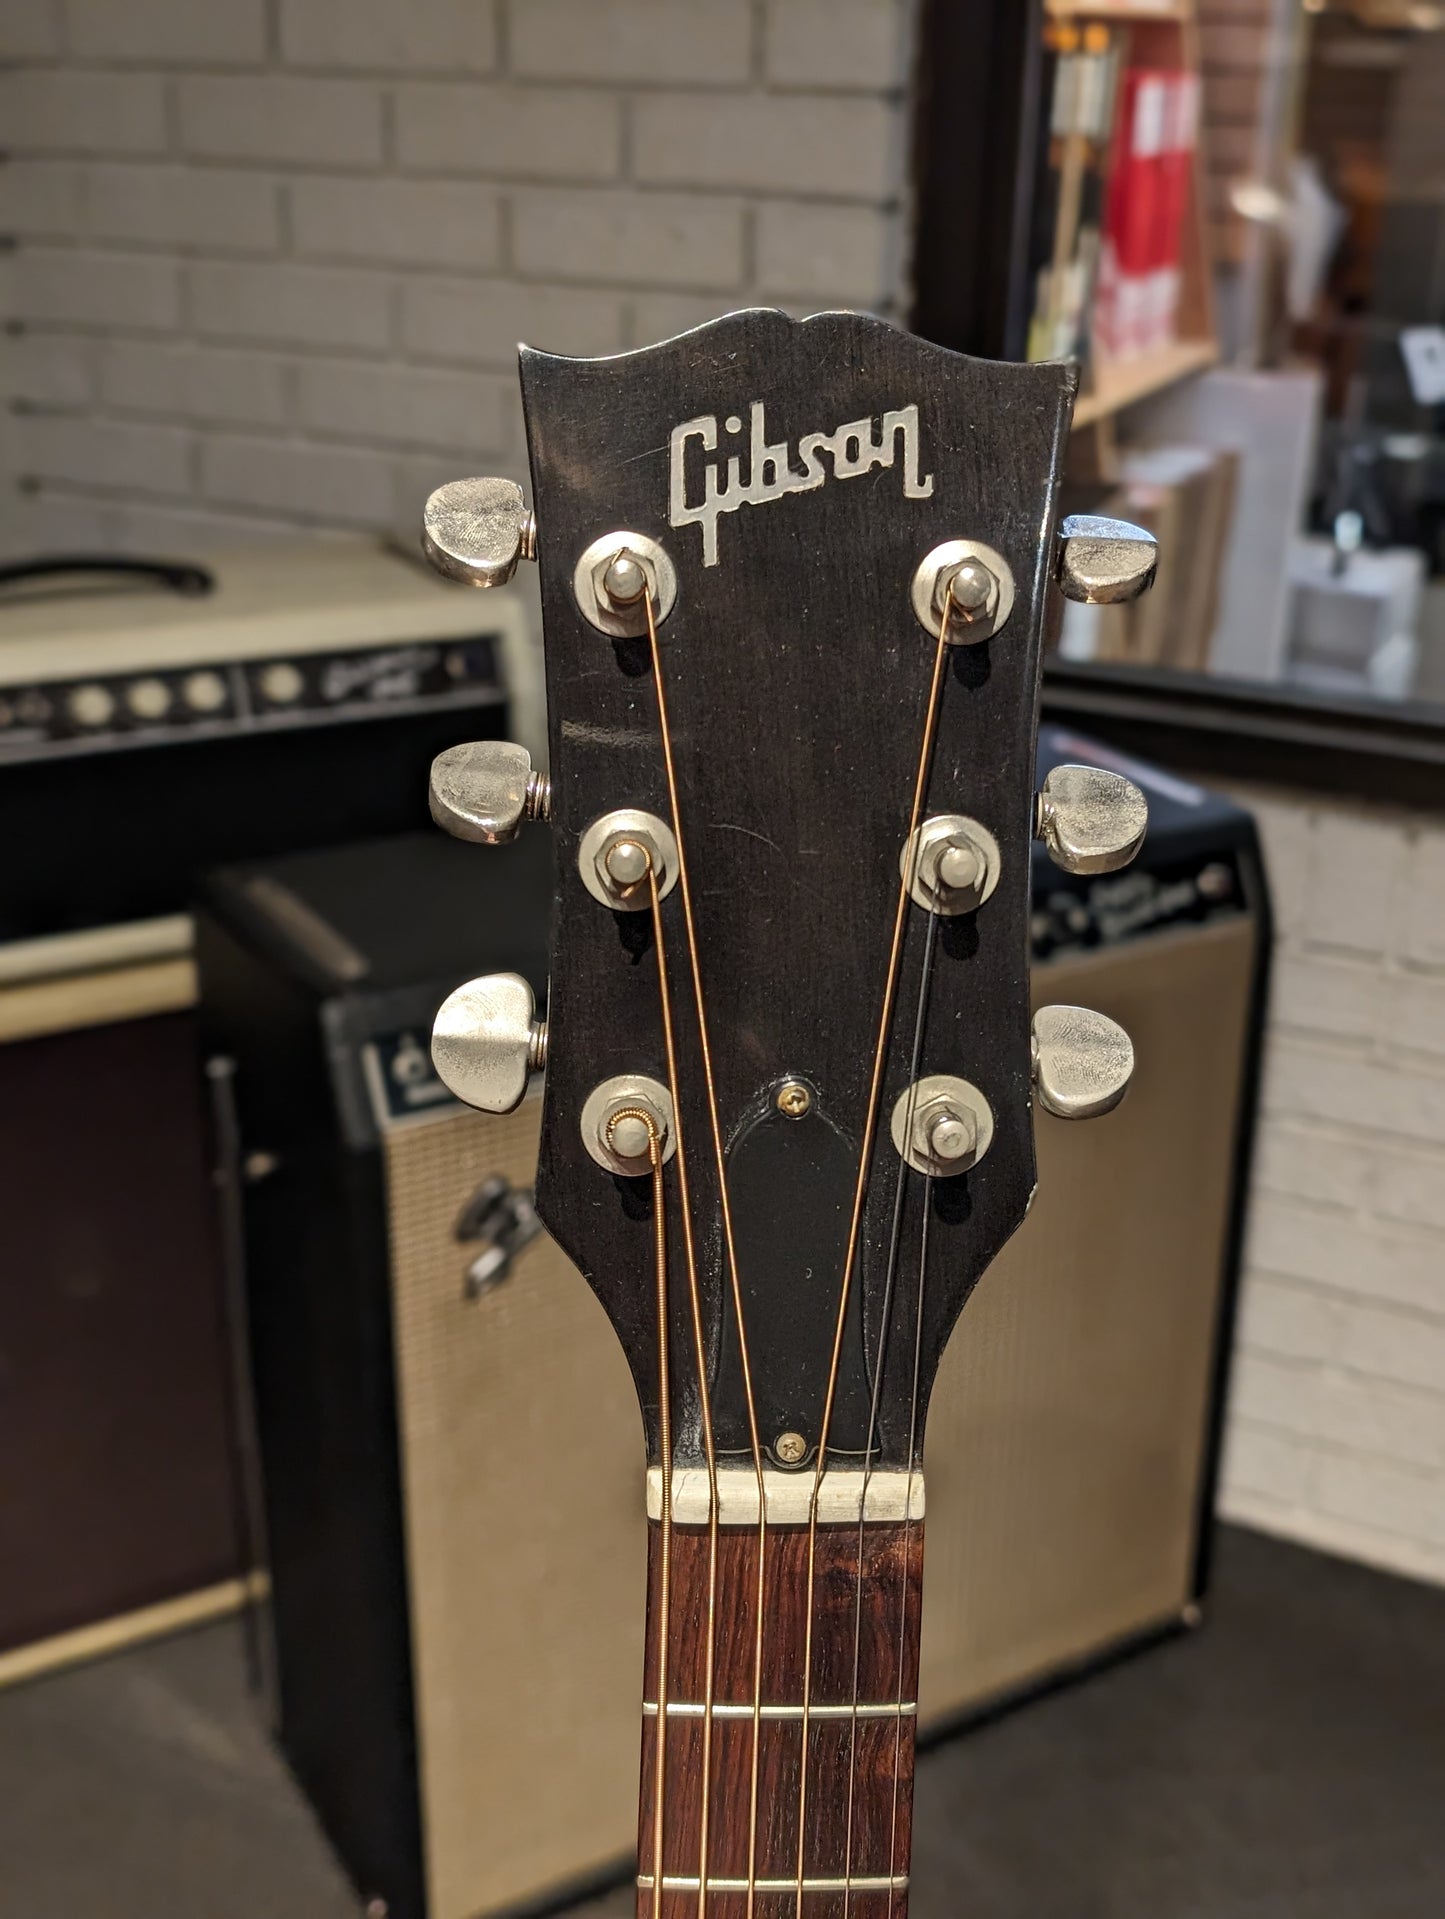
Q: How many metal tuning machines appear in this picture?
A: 6